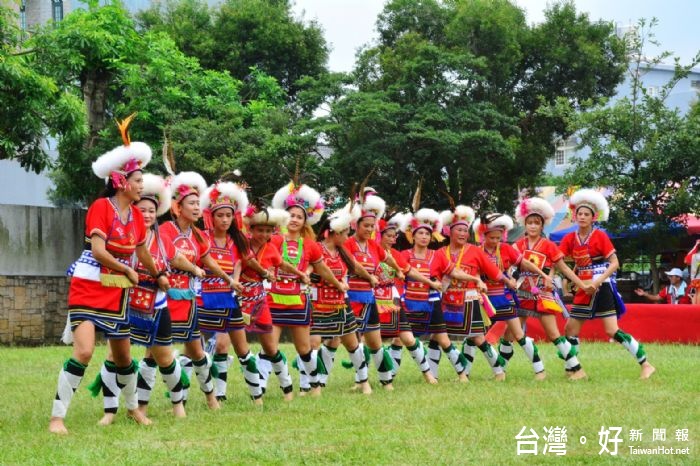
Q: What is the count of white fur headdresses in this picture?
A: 14